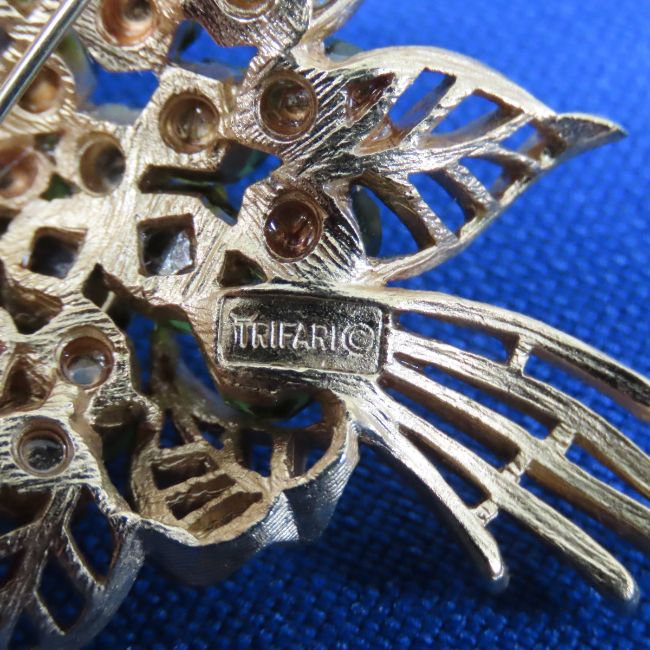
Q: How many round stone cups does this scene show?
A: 10